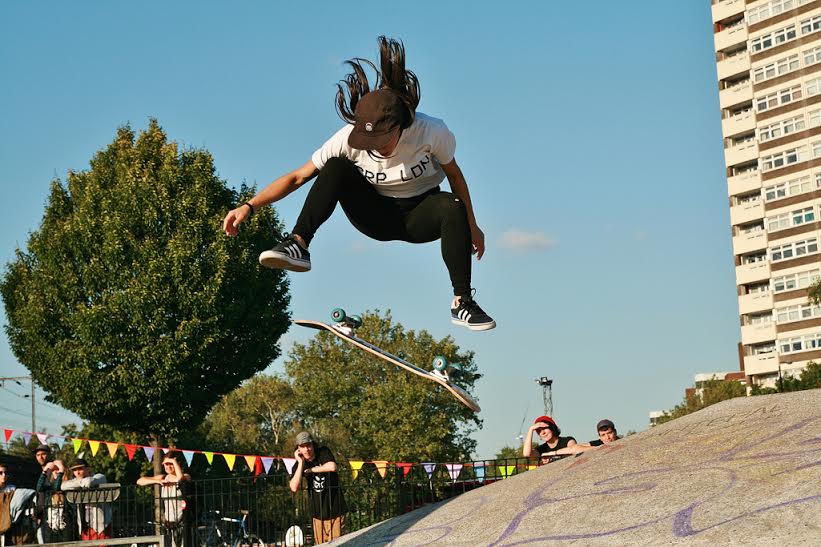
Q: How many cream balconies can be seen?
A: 13